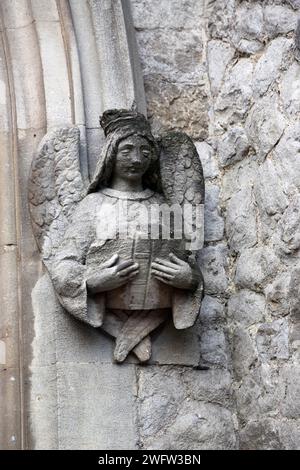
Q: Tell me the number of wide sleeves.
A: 2